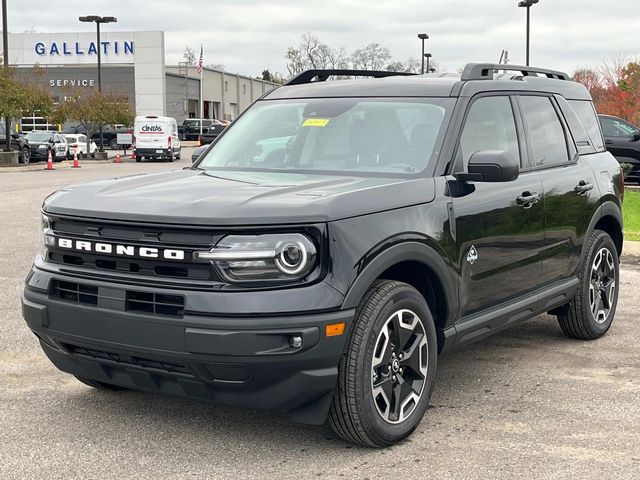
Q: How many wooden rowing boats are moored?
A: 0